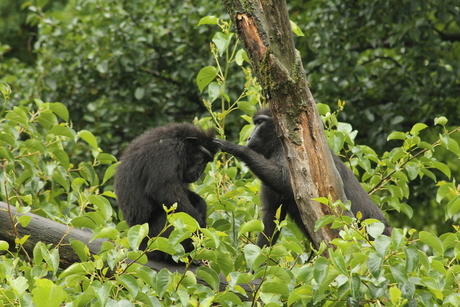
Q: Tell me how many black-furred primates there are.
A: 2